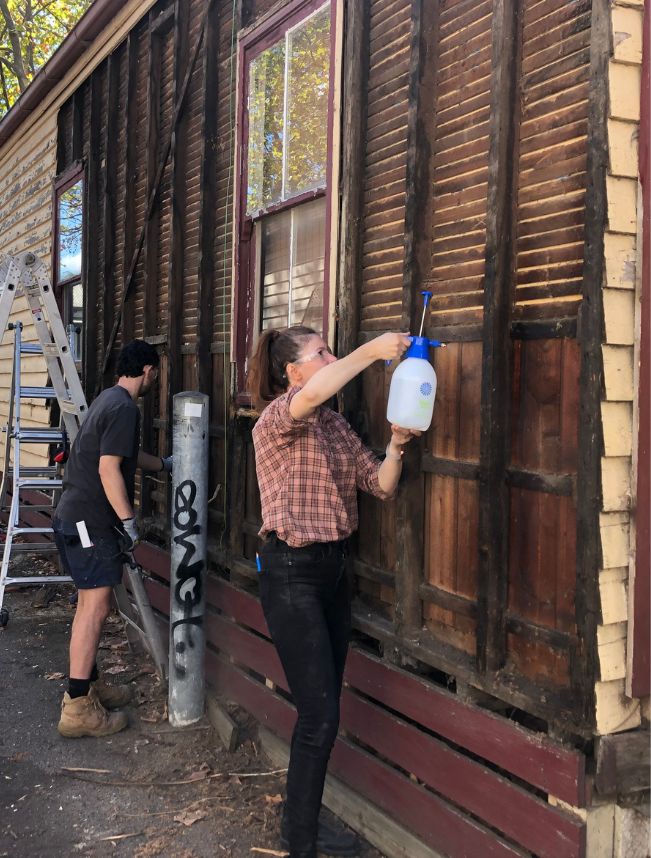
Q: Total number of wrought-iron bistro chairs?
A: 0